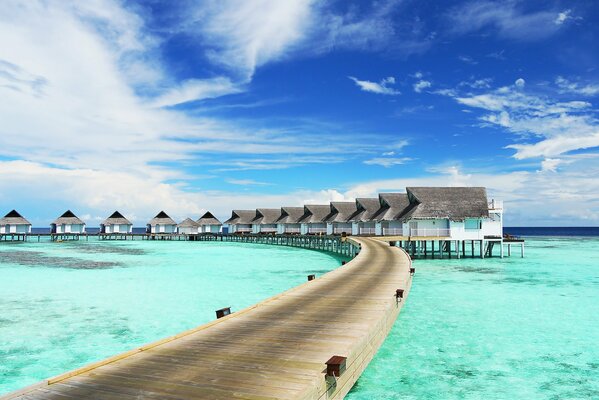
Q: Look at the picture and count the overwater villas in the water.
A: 14